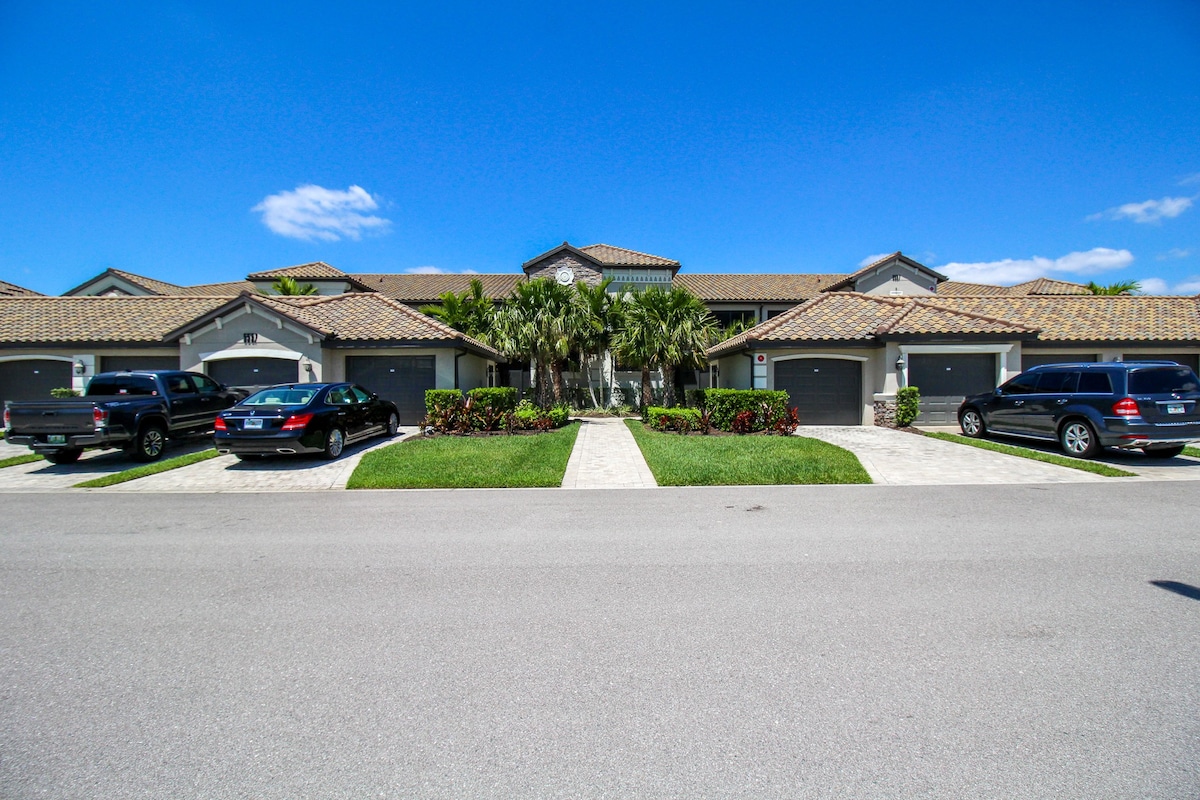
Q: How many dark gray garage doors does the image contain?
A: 8